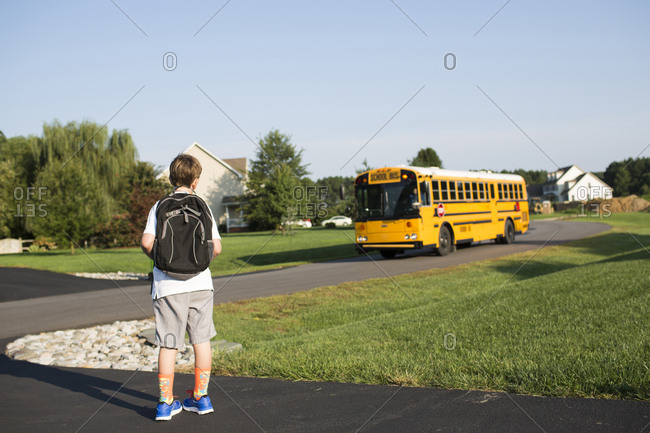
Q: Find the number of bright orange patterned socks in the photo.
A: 2